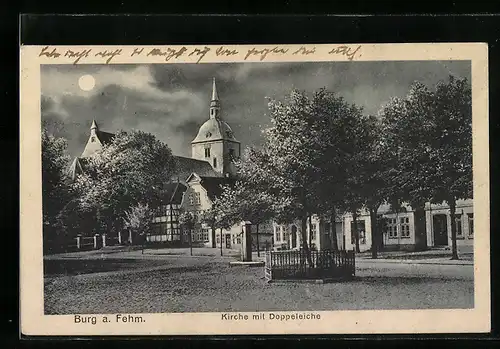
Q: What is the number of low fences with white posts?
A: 1